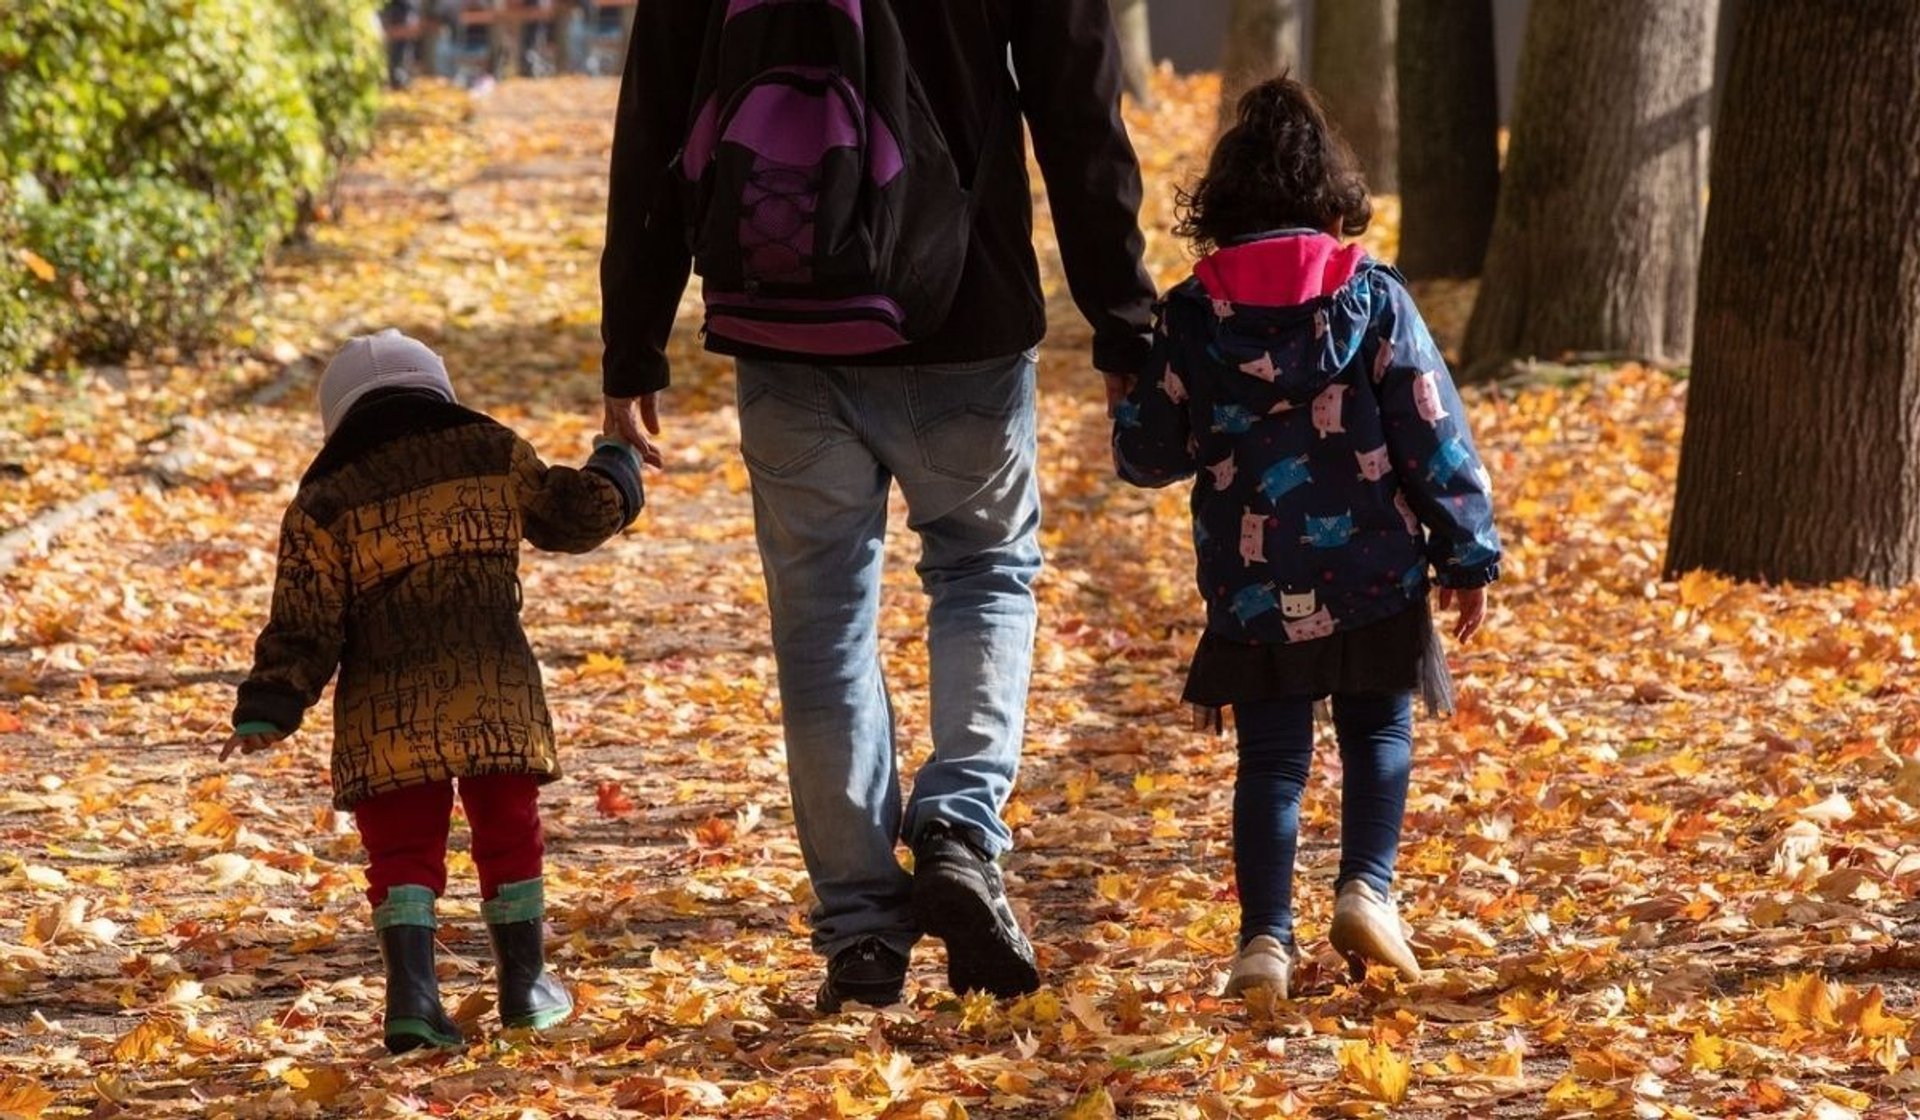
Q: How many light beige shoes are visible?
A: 2